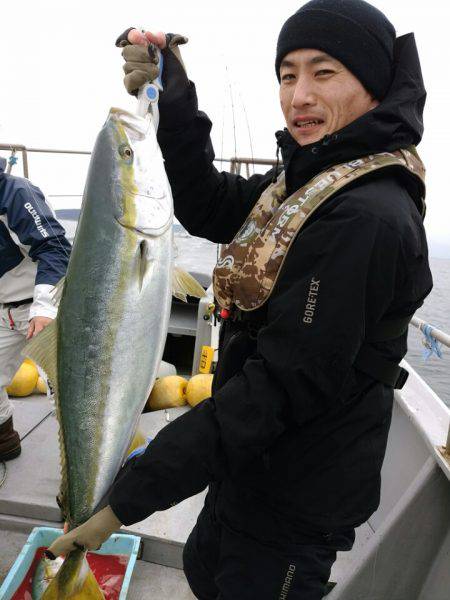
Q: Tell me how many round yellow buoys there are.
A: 4